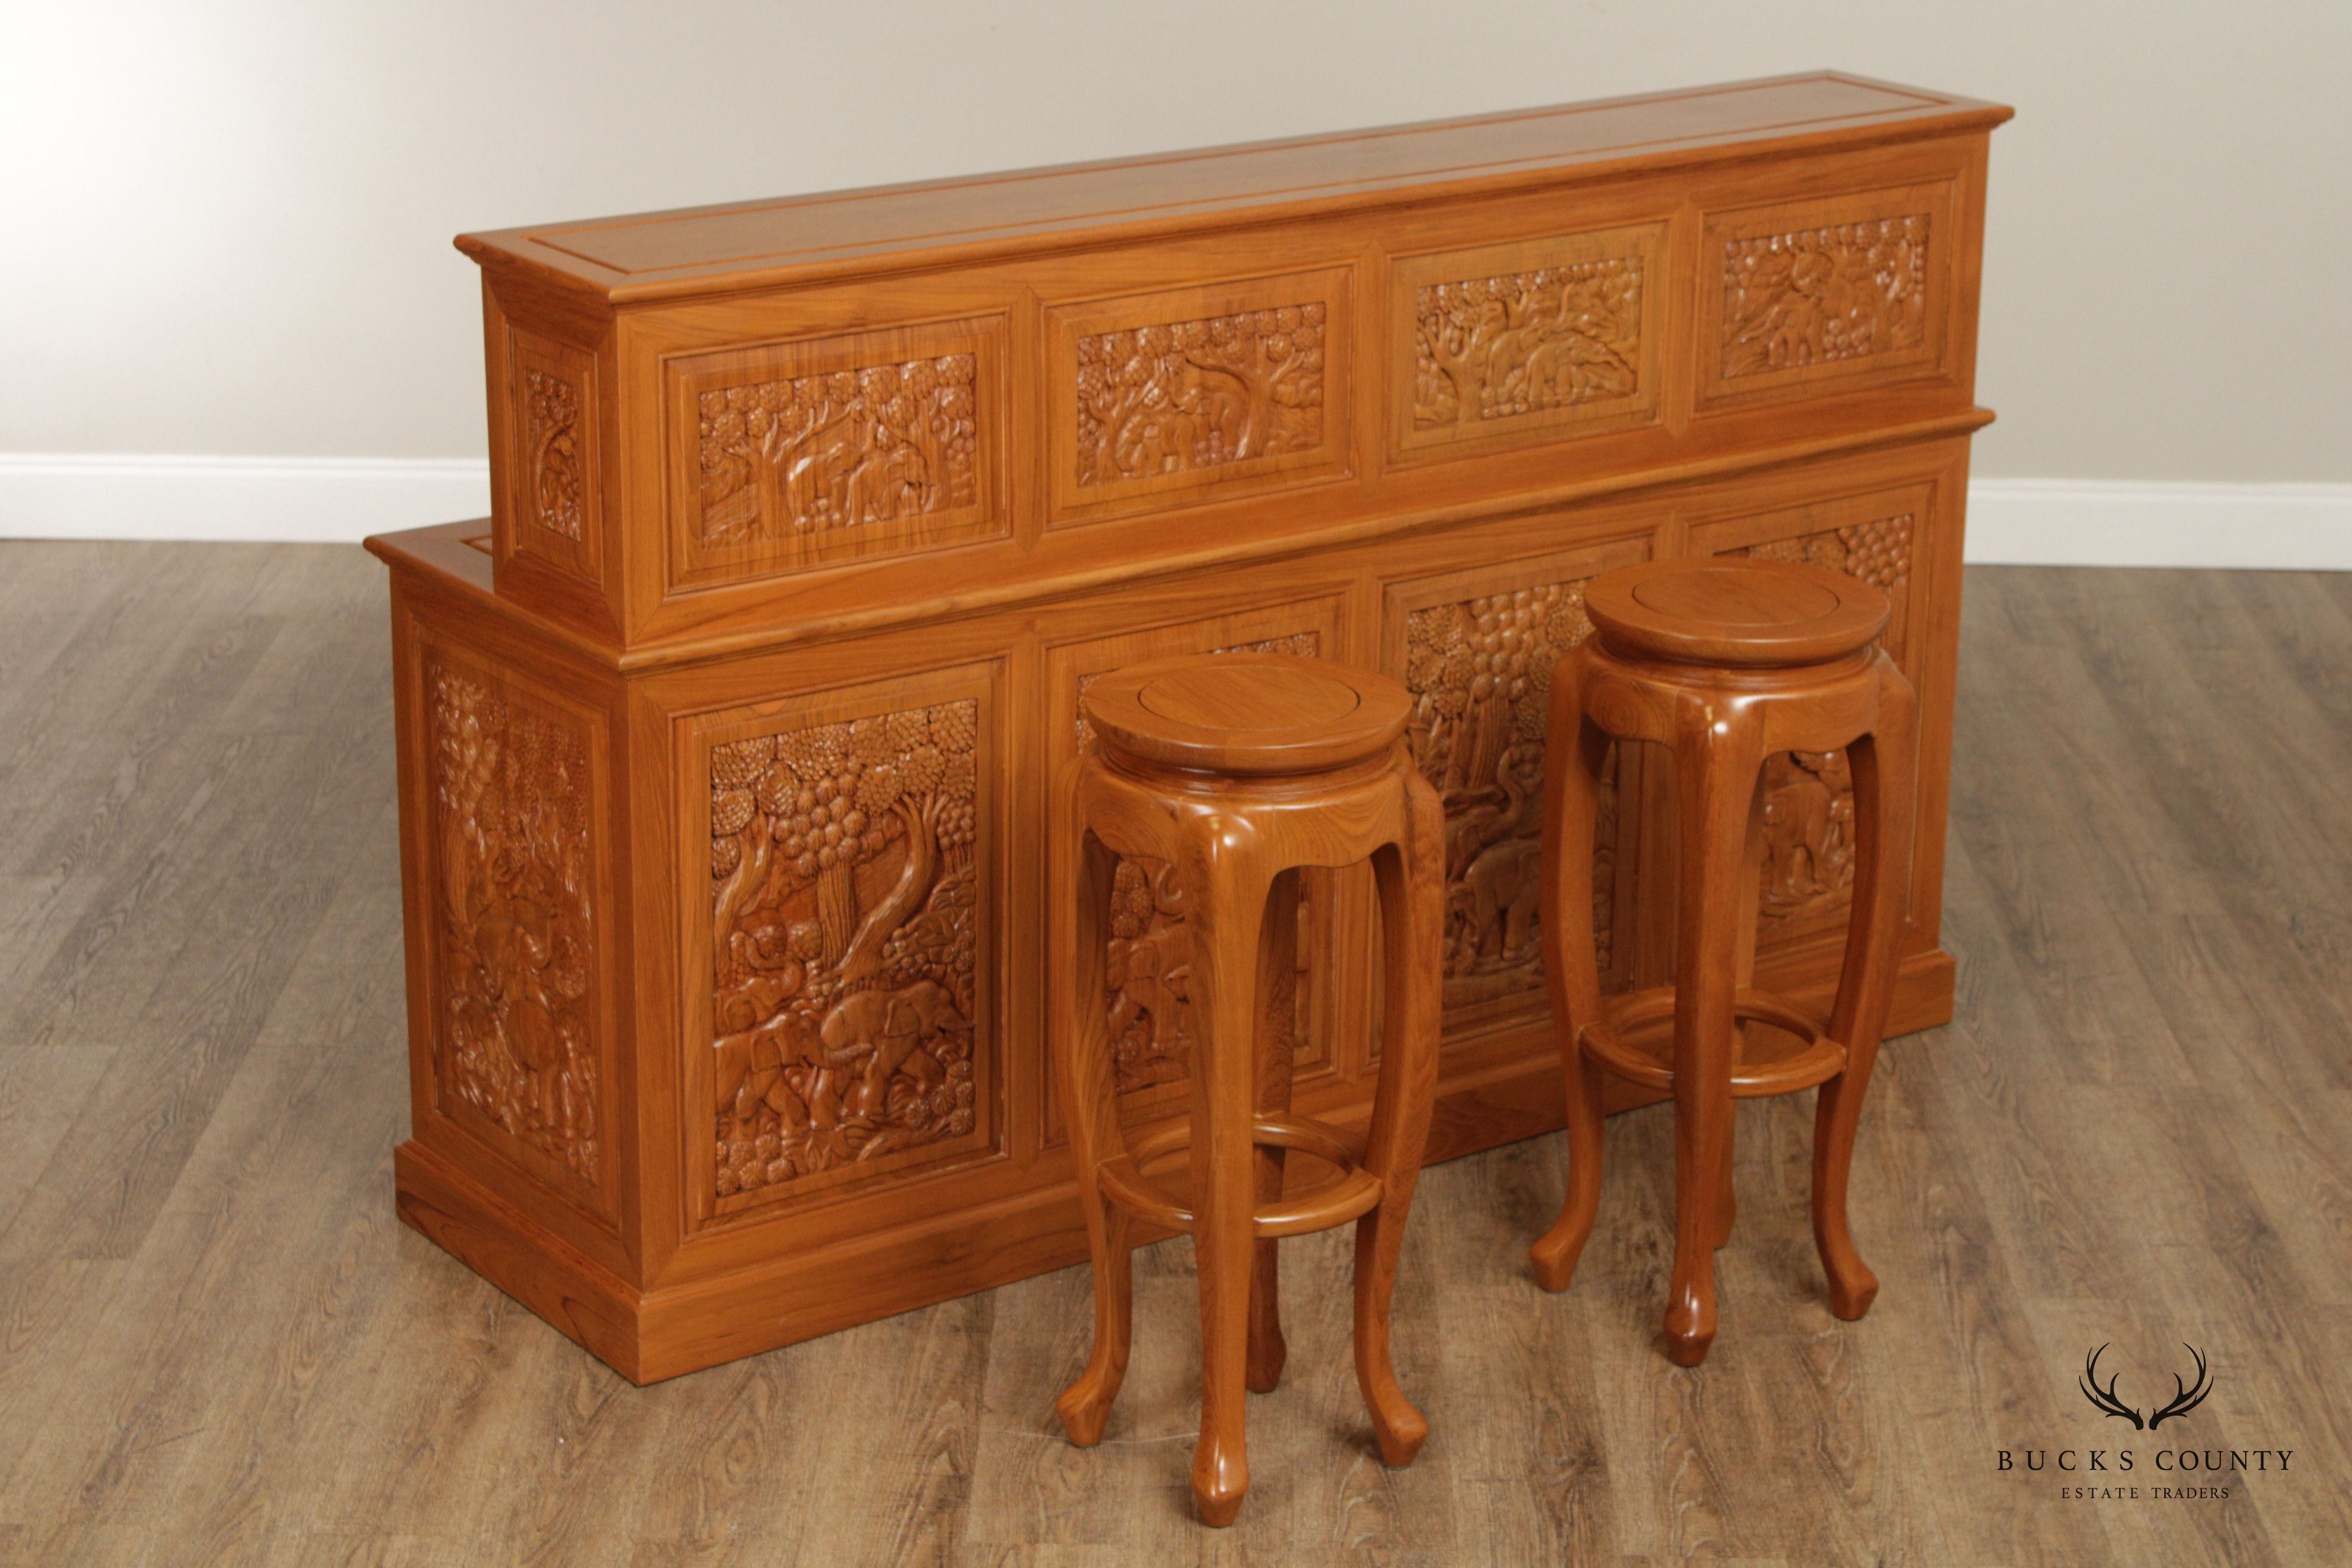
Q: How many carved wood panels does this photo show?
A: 10